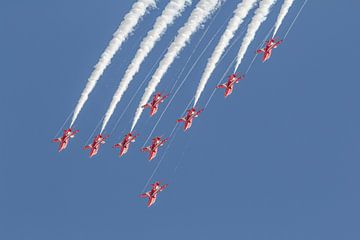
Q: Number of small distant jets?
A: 9